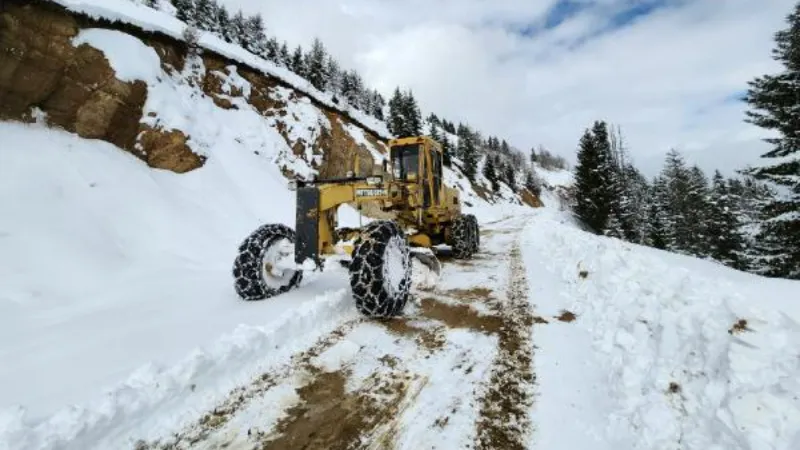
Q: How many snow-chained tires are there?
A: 4